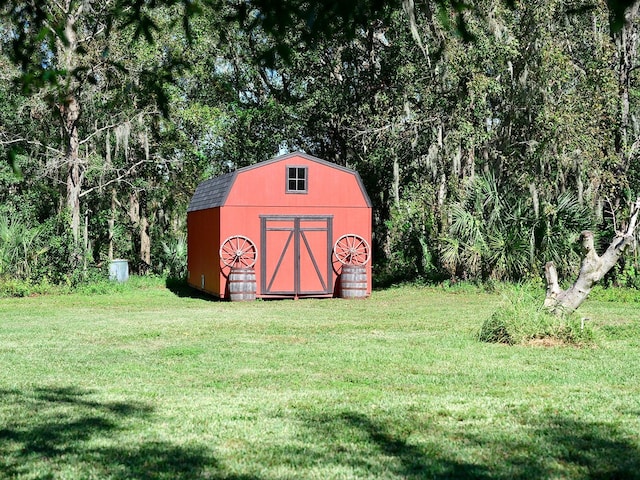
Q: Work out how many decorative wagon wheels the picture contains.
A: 2